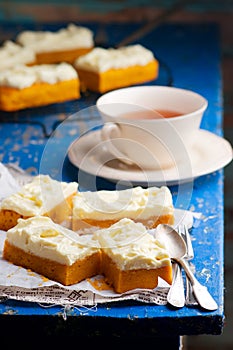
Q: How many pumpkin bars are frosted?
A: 8